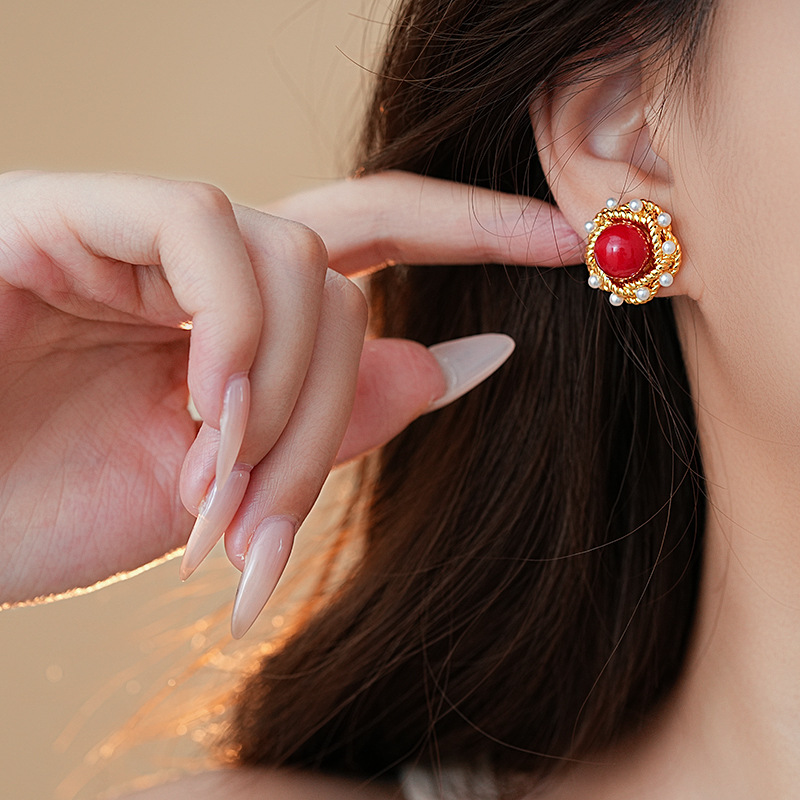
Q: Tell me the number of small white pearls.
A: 9